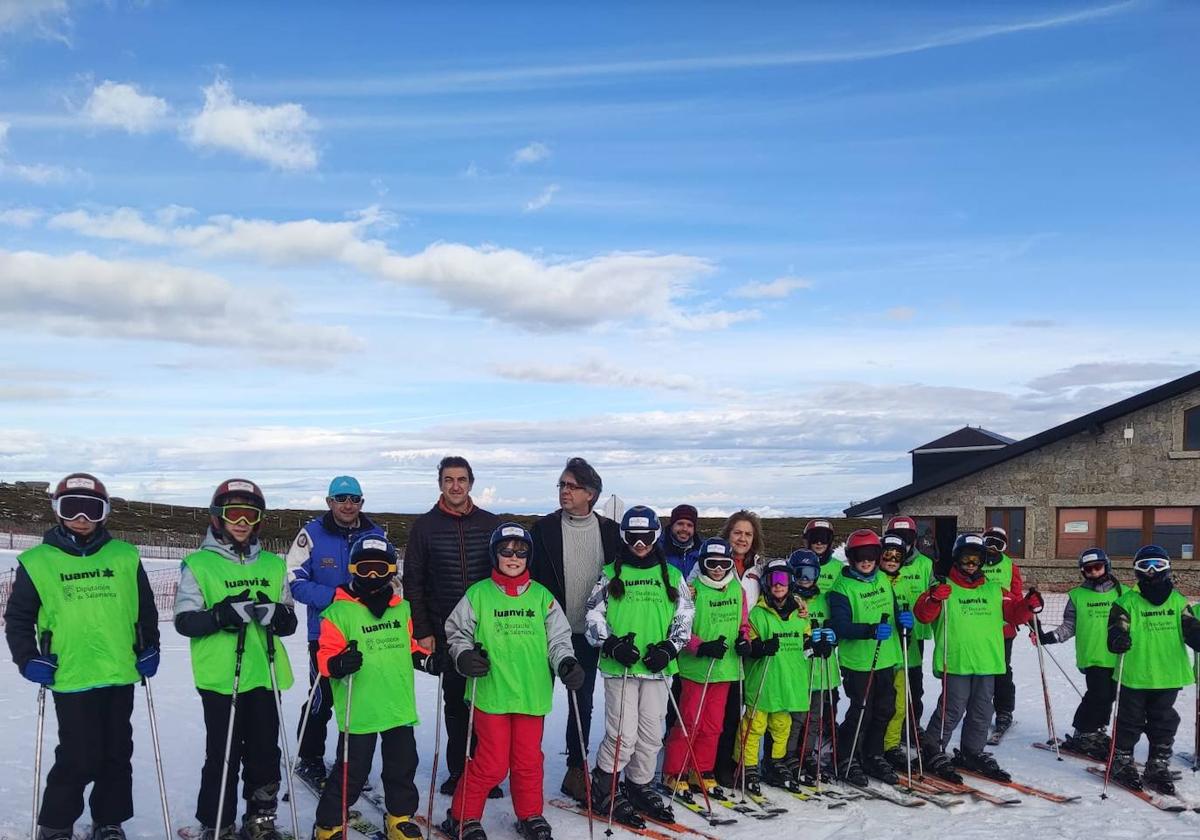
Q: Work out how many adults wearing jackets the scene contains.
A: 5